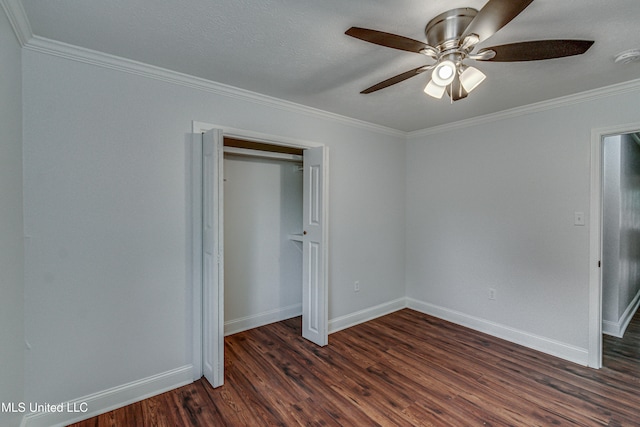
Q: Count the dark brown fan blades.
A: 5